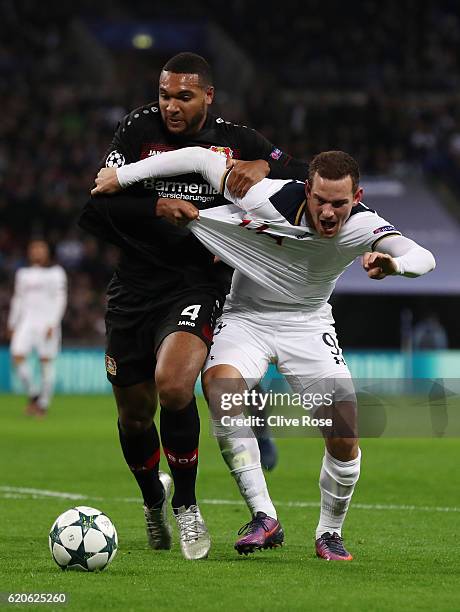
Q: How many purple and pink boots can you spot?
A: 2